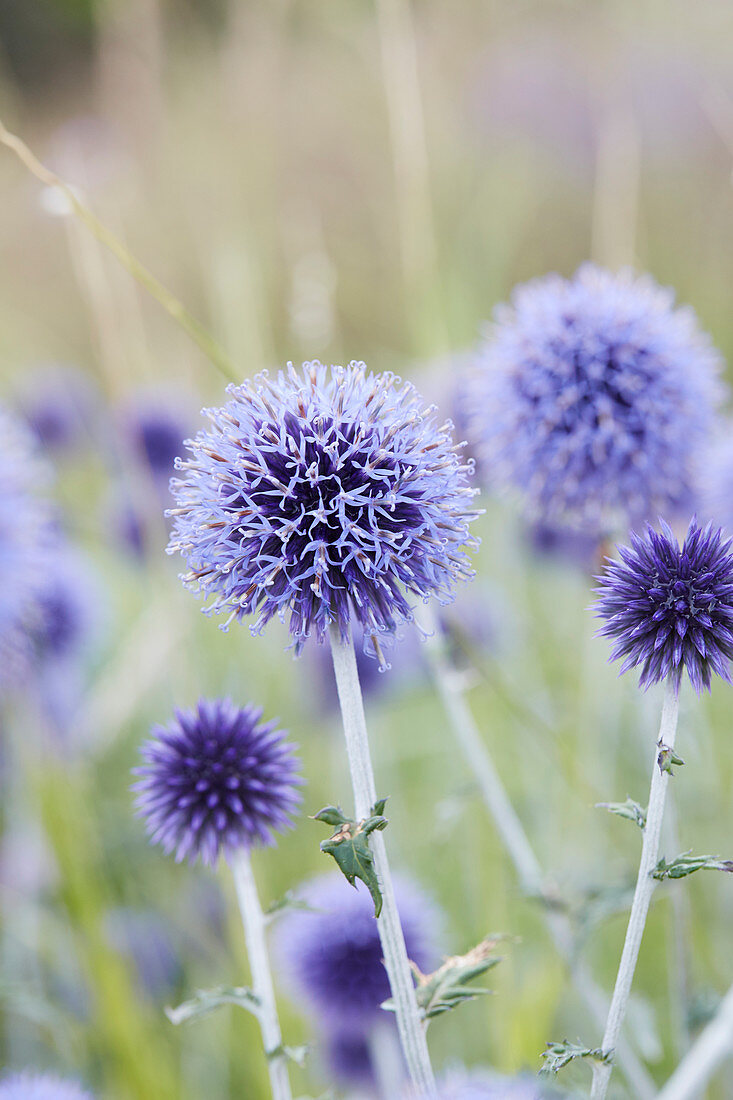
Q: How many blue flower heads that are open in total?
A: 2